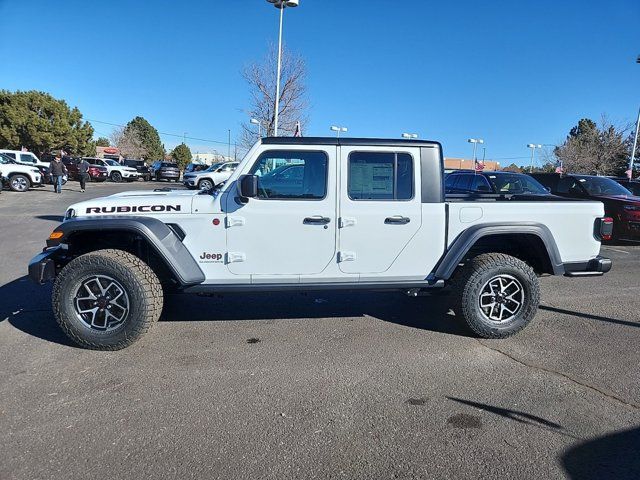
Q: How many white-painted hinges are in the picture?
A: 4